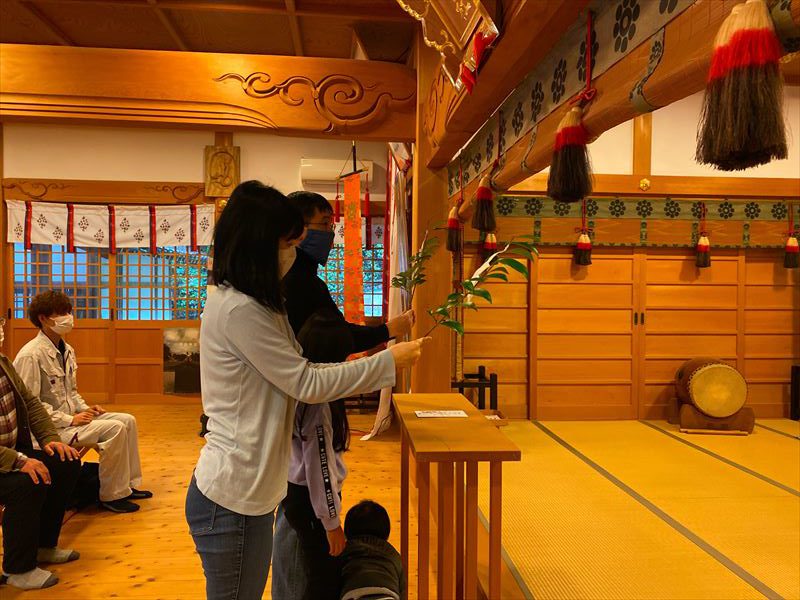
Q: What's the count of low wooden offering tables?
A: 1